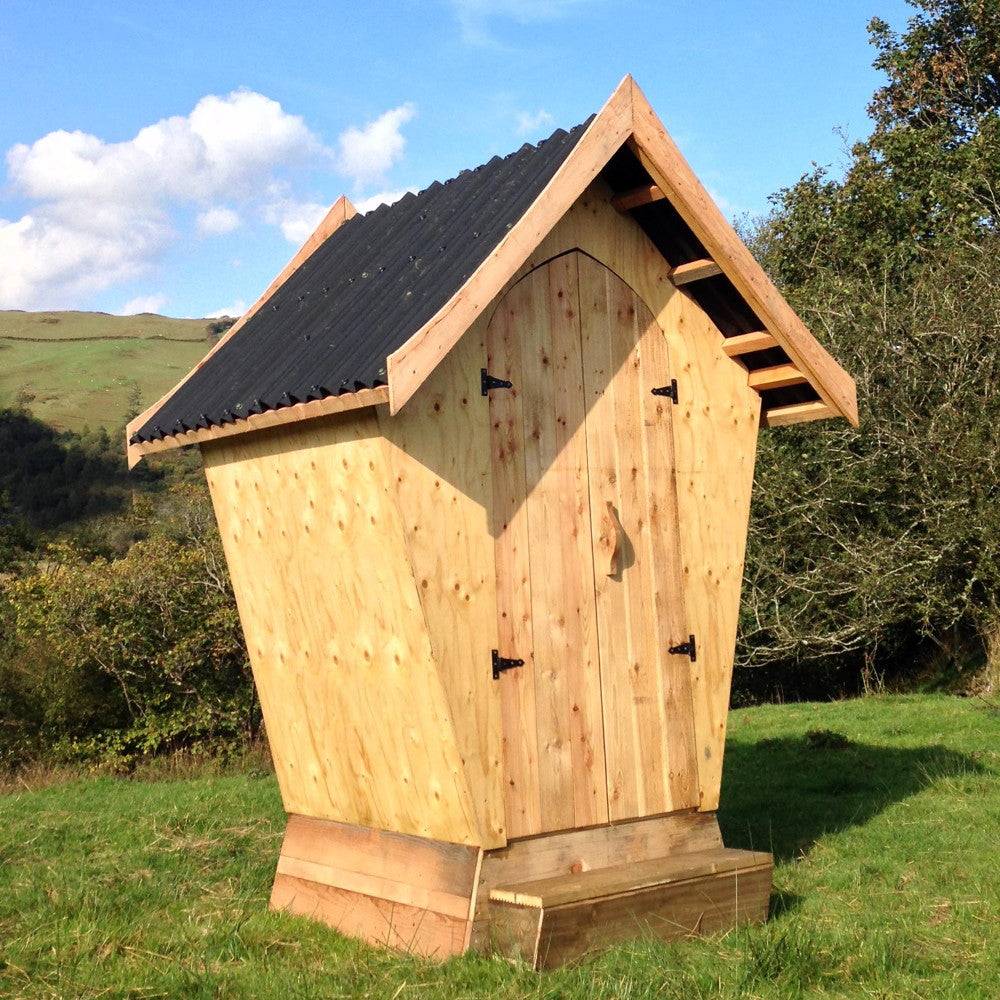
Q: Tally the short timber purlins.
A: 5